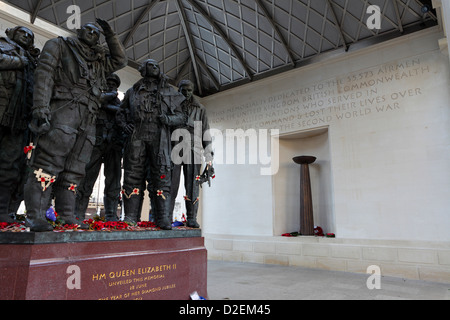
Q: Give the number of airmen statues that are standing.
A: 5